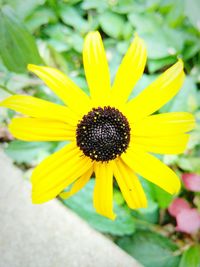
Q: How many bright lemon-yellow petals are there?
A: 13